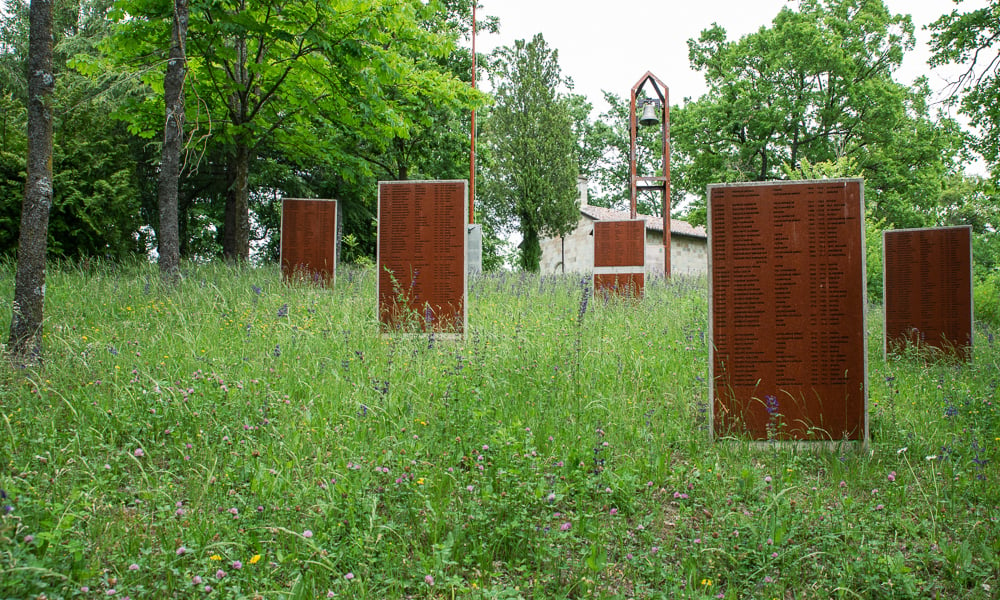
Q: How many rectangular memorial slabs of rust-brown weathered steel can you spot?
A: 5